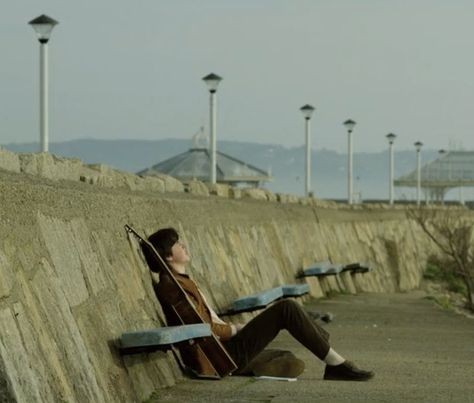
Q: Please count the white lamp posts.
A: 6